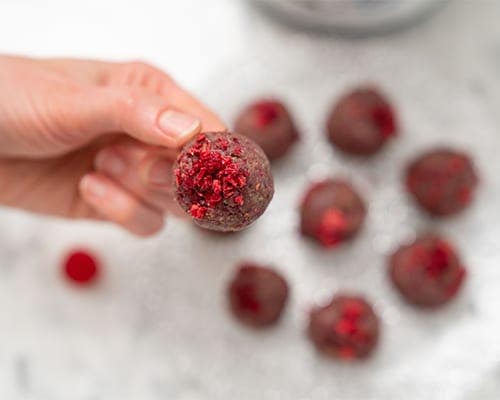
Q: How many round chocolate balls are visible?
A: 8